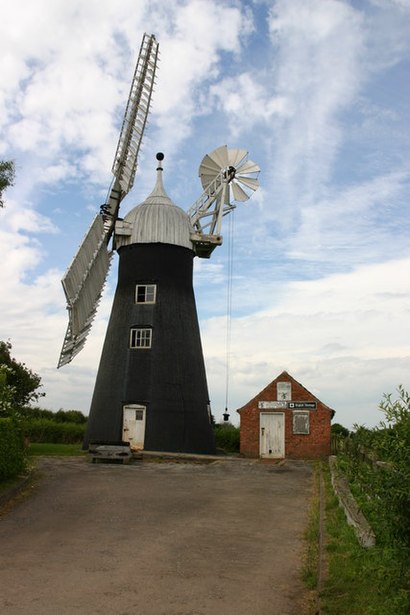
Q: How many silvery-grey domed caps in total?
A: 1